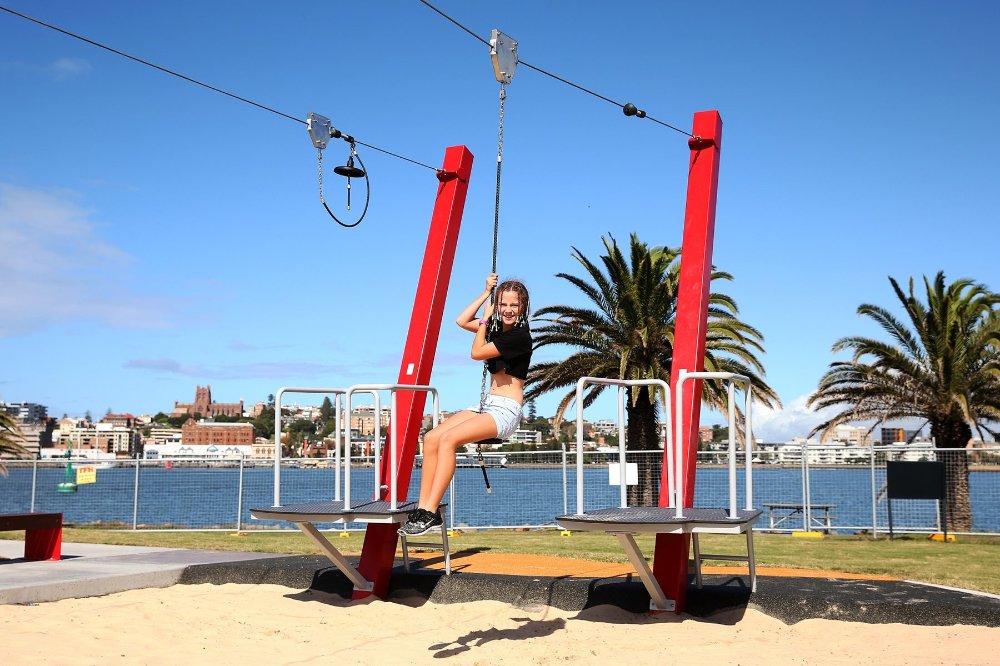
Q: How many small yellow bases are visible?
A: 6